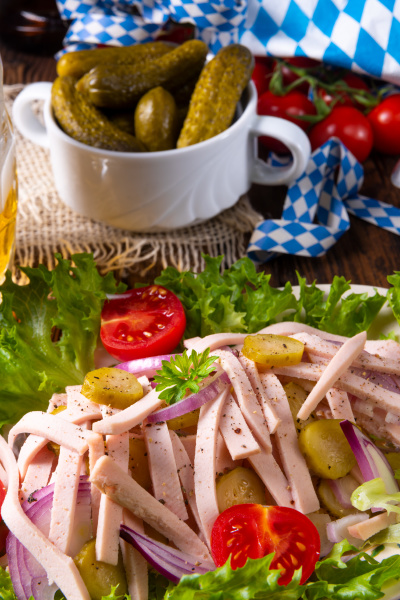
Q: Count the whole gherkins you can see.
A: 5